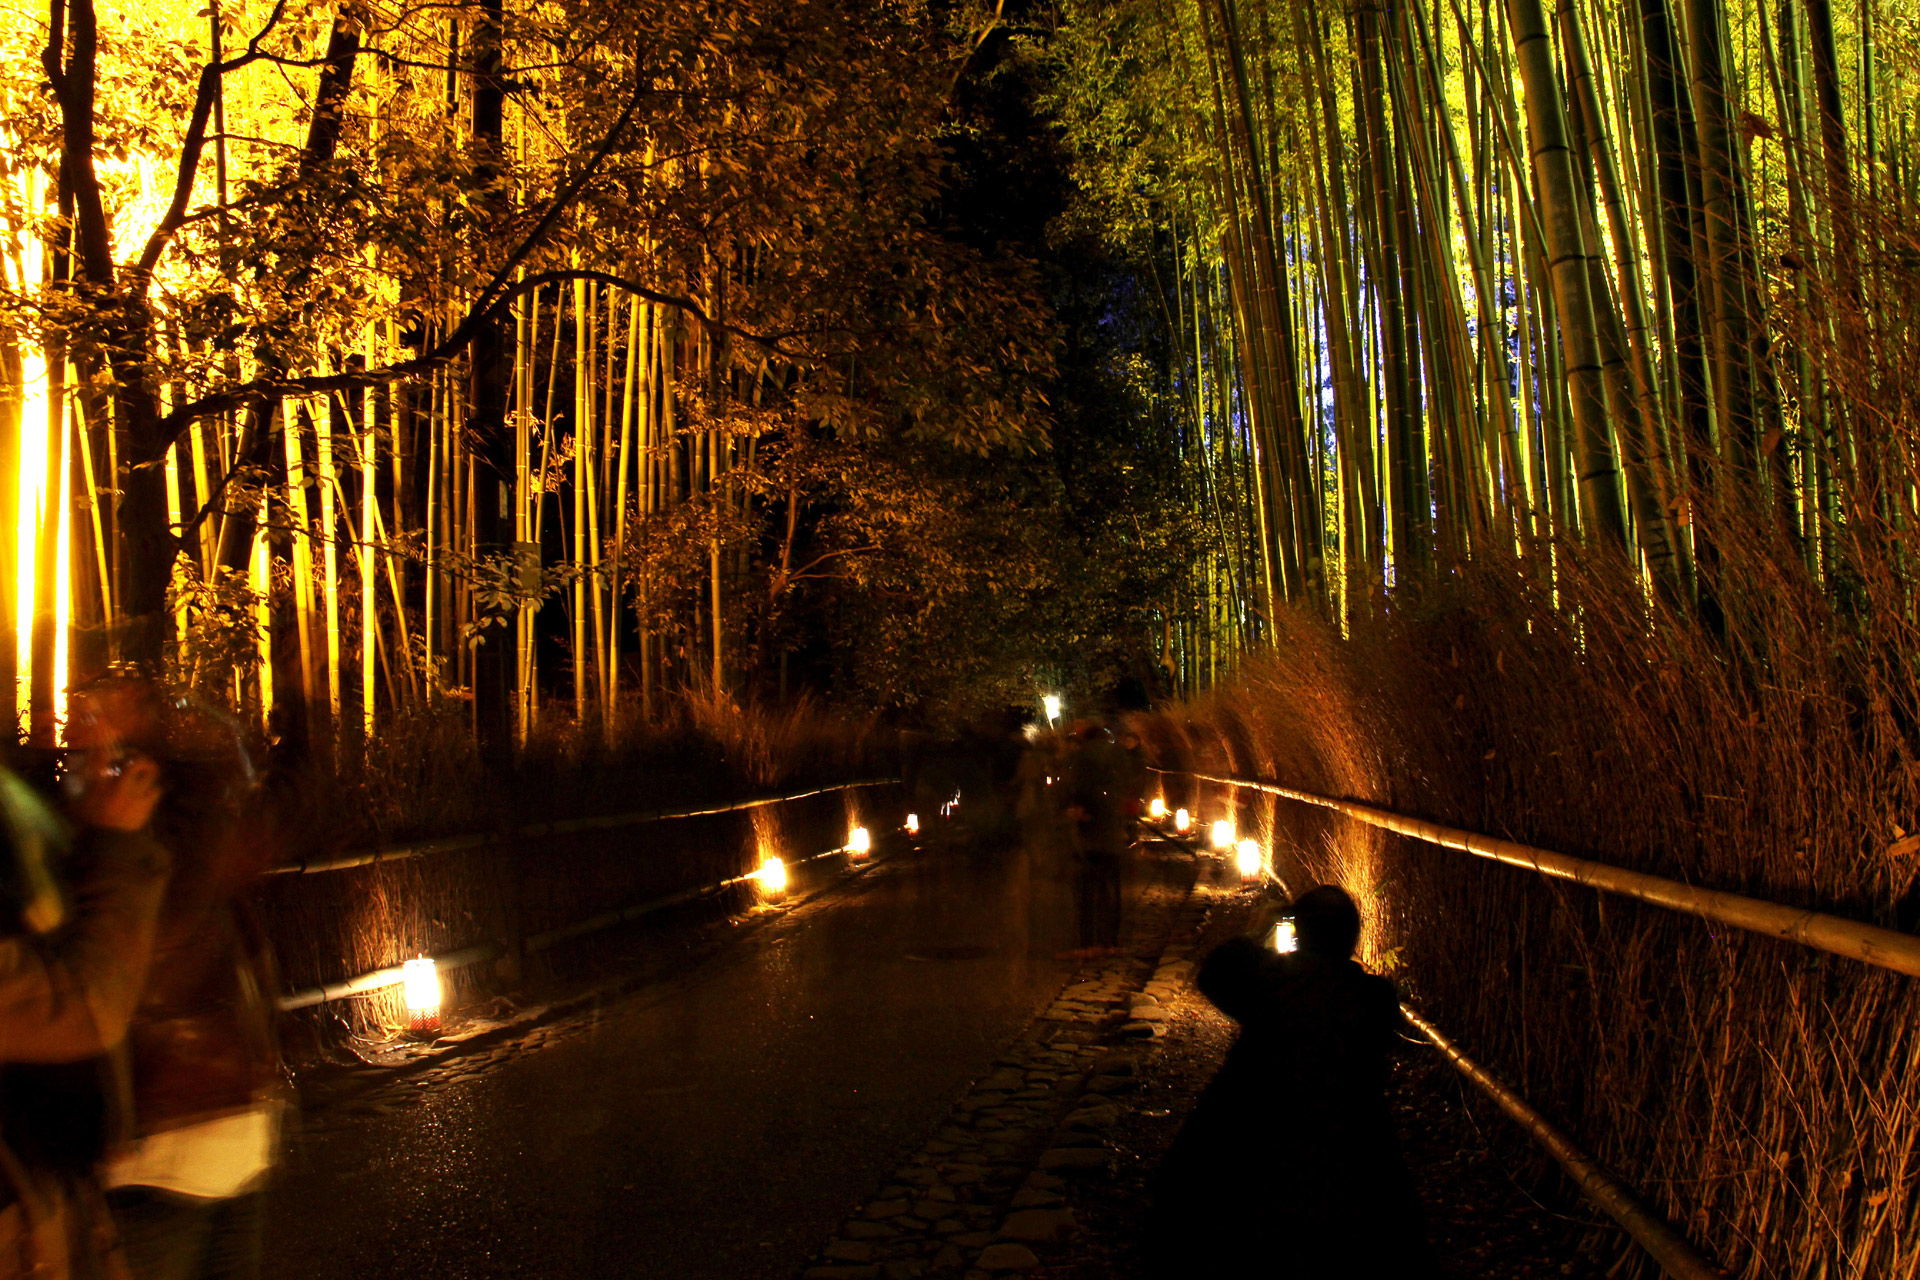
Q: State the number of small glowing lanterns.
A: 8